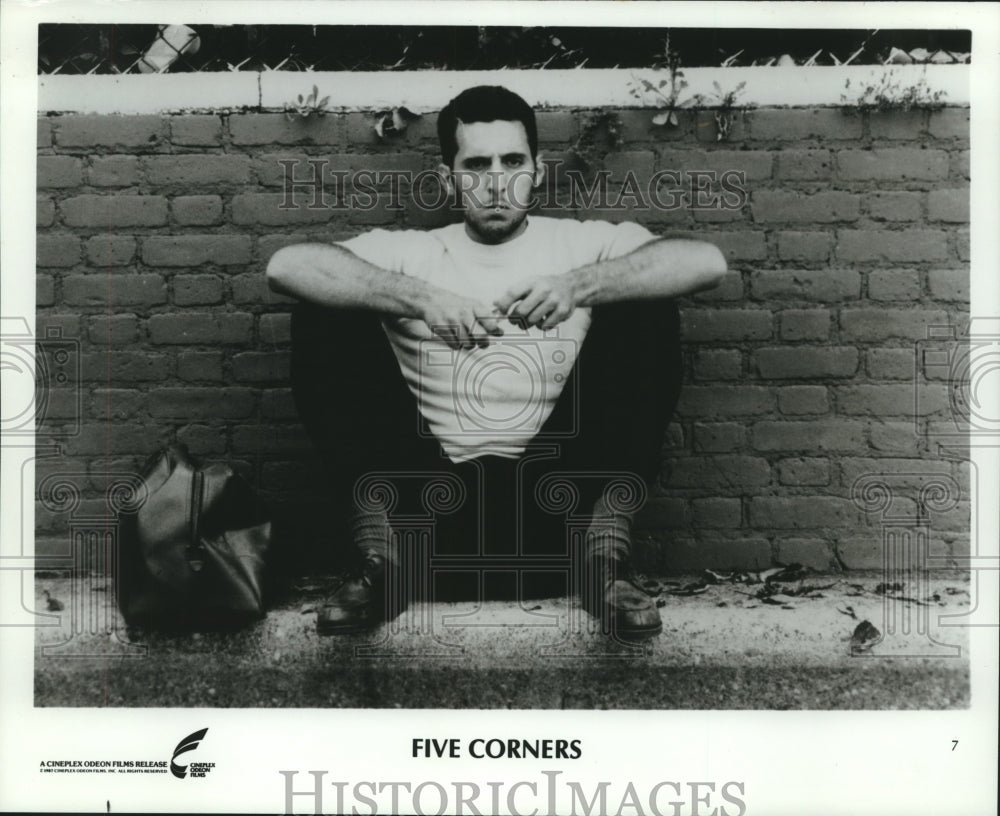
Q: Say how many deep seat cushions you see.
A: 0